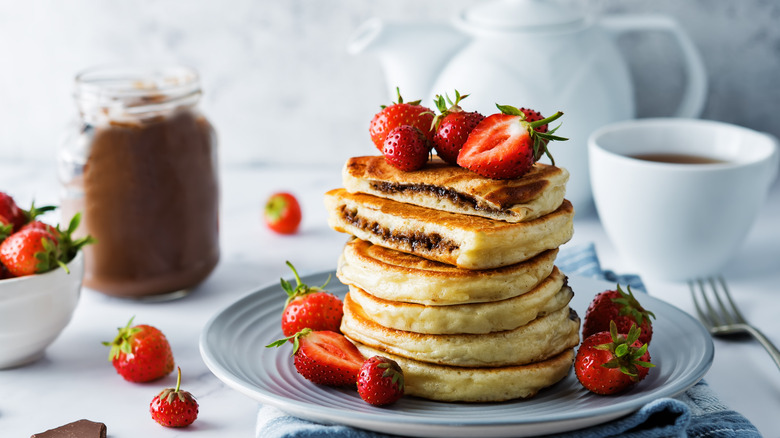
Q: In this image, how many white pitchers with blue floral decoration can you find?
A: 0